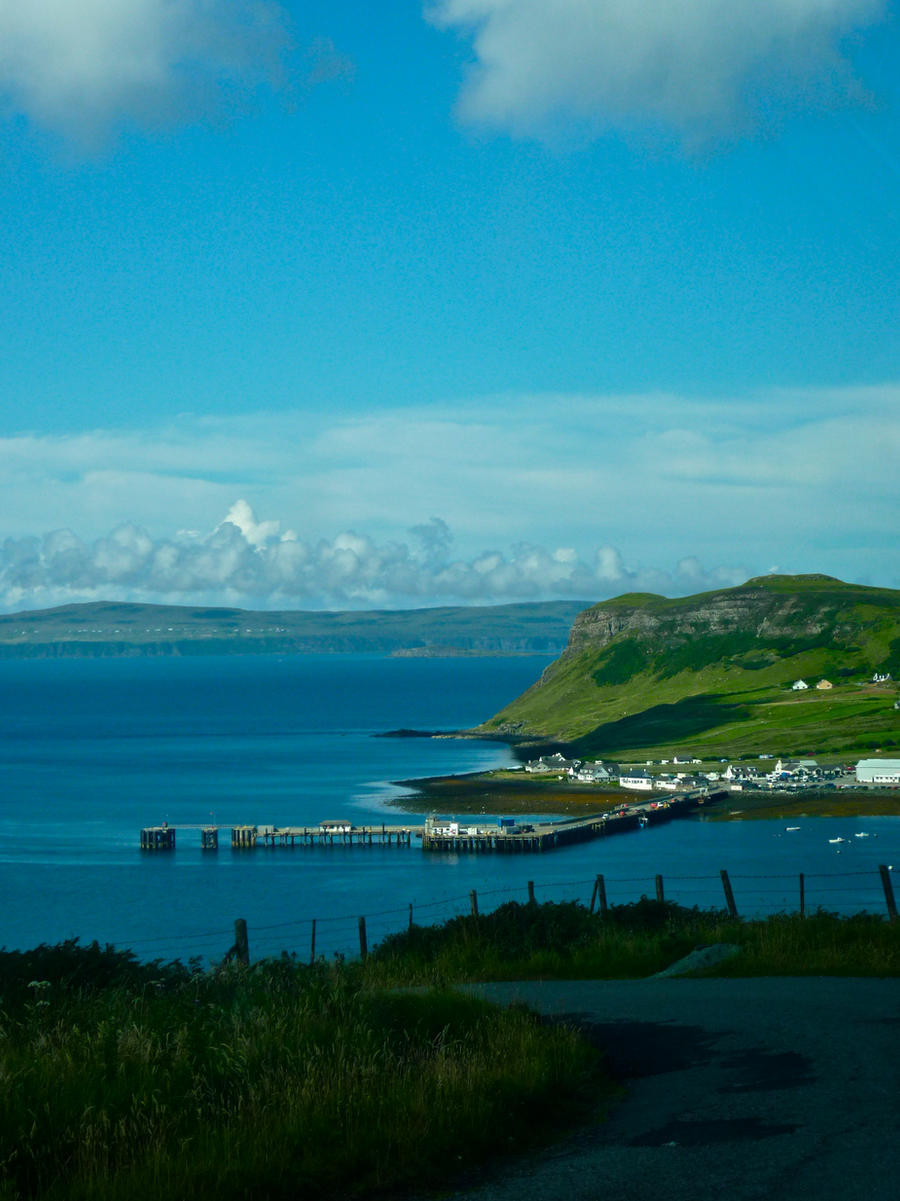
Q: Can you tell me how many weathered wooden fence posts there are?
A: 11